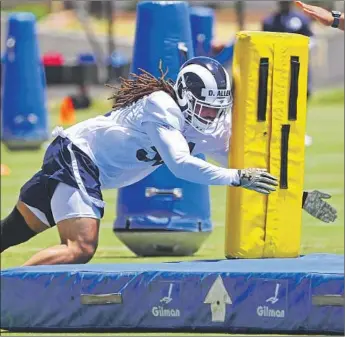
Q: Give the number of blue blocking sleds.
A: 3